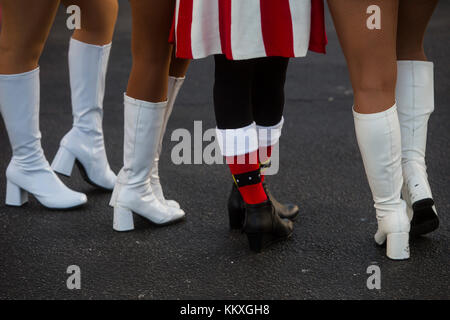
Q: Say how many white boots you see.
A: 6